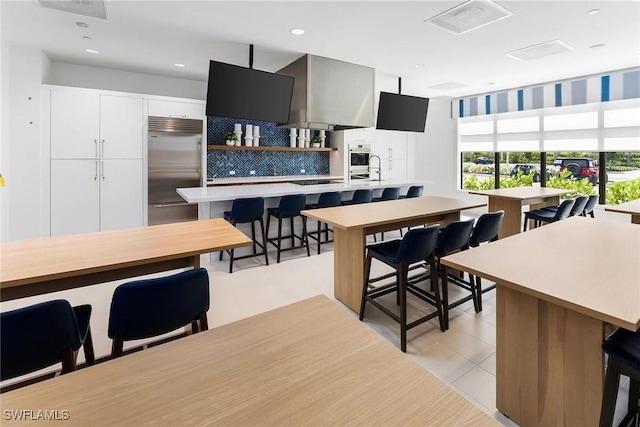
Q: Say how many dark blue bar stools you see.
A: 15